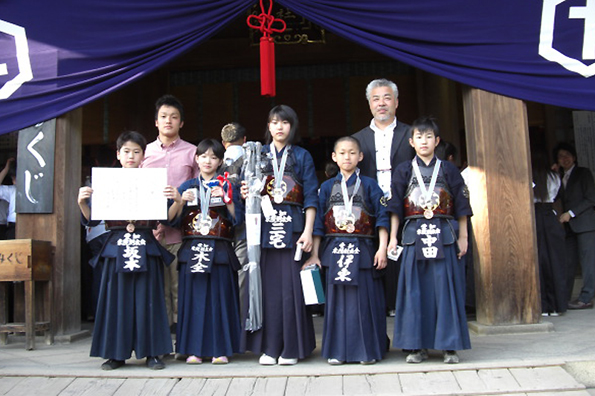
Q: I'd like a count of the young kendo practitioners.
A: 5